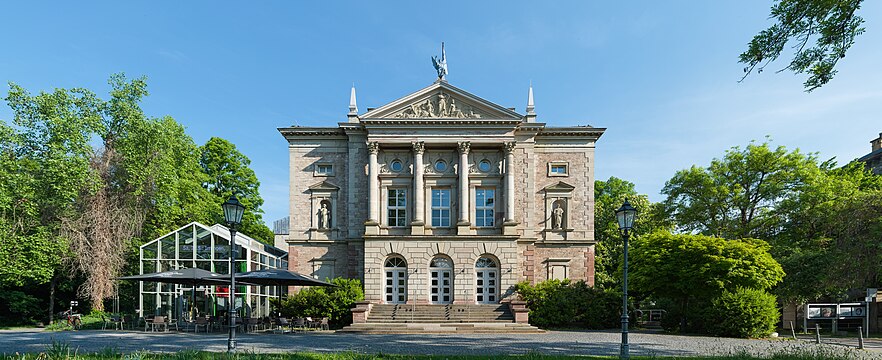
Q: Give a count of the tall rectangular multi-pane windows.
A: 3